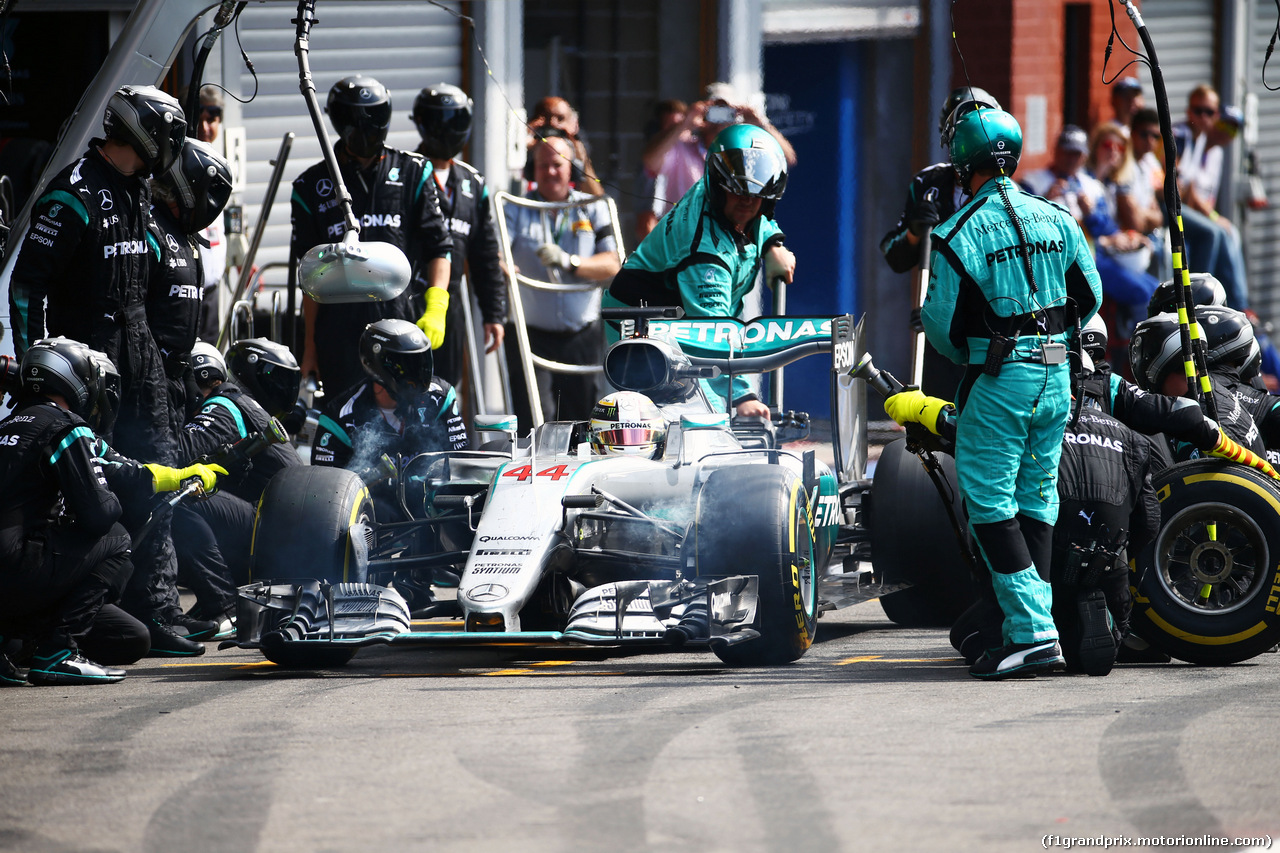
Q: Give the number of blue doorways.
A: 1